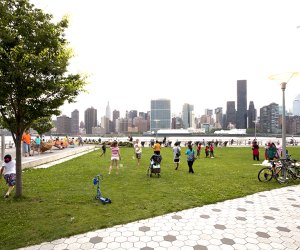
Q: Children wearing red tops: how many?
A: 3